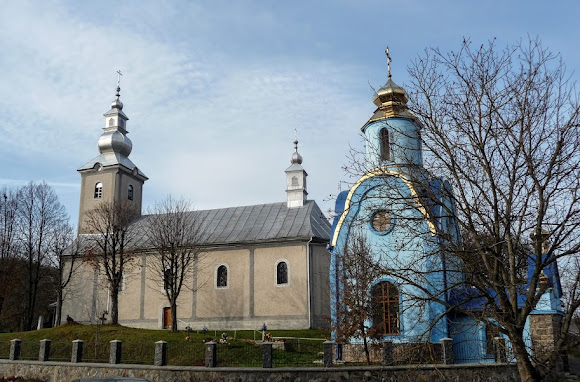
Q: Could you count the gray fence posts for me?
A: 11